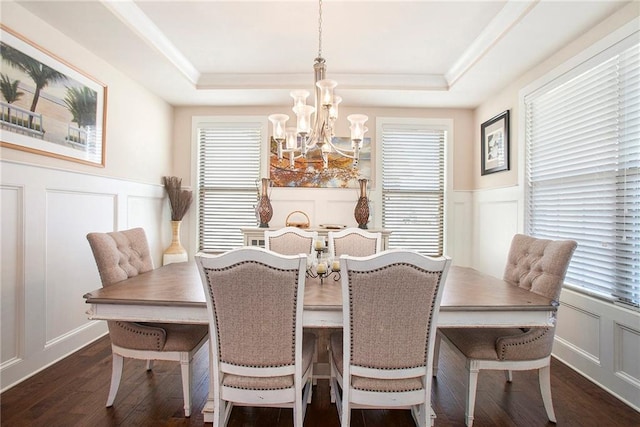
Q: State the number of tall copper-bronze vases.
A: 2